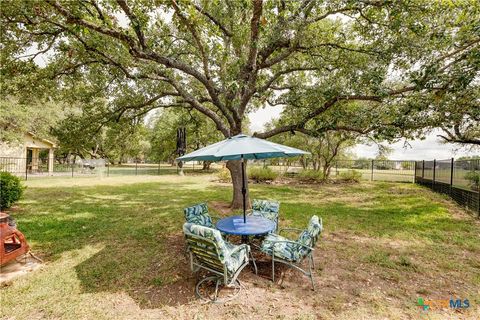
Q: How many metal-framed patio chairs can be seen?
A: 4